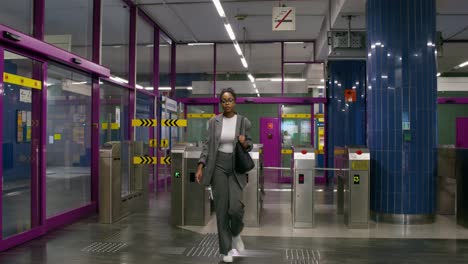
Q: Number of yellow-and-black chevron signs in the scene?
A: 4